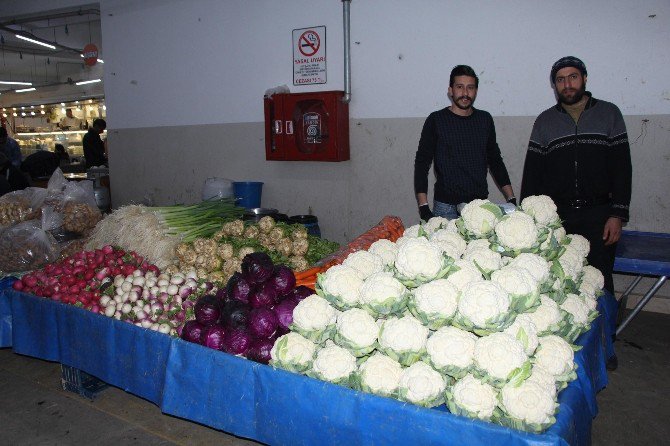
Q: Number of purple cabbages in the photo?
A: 14